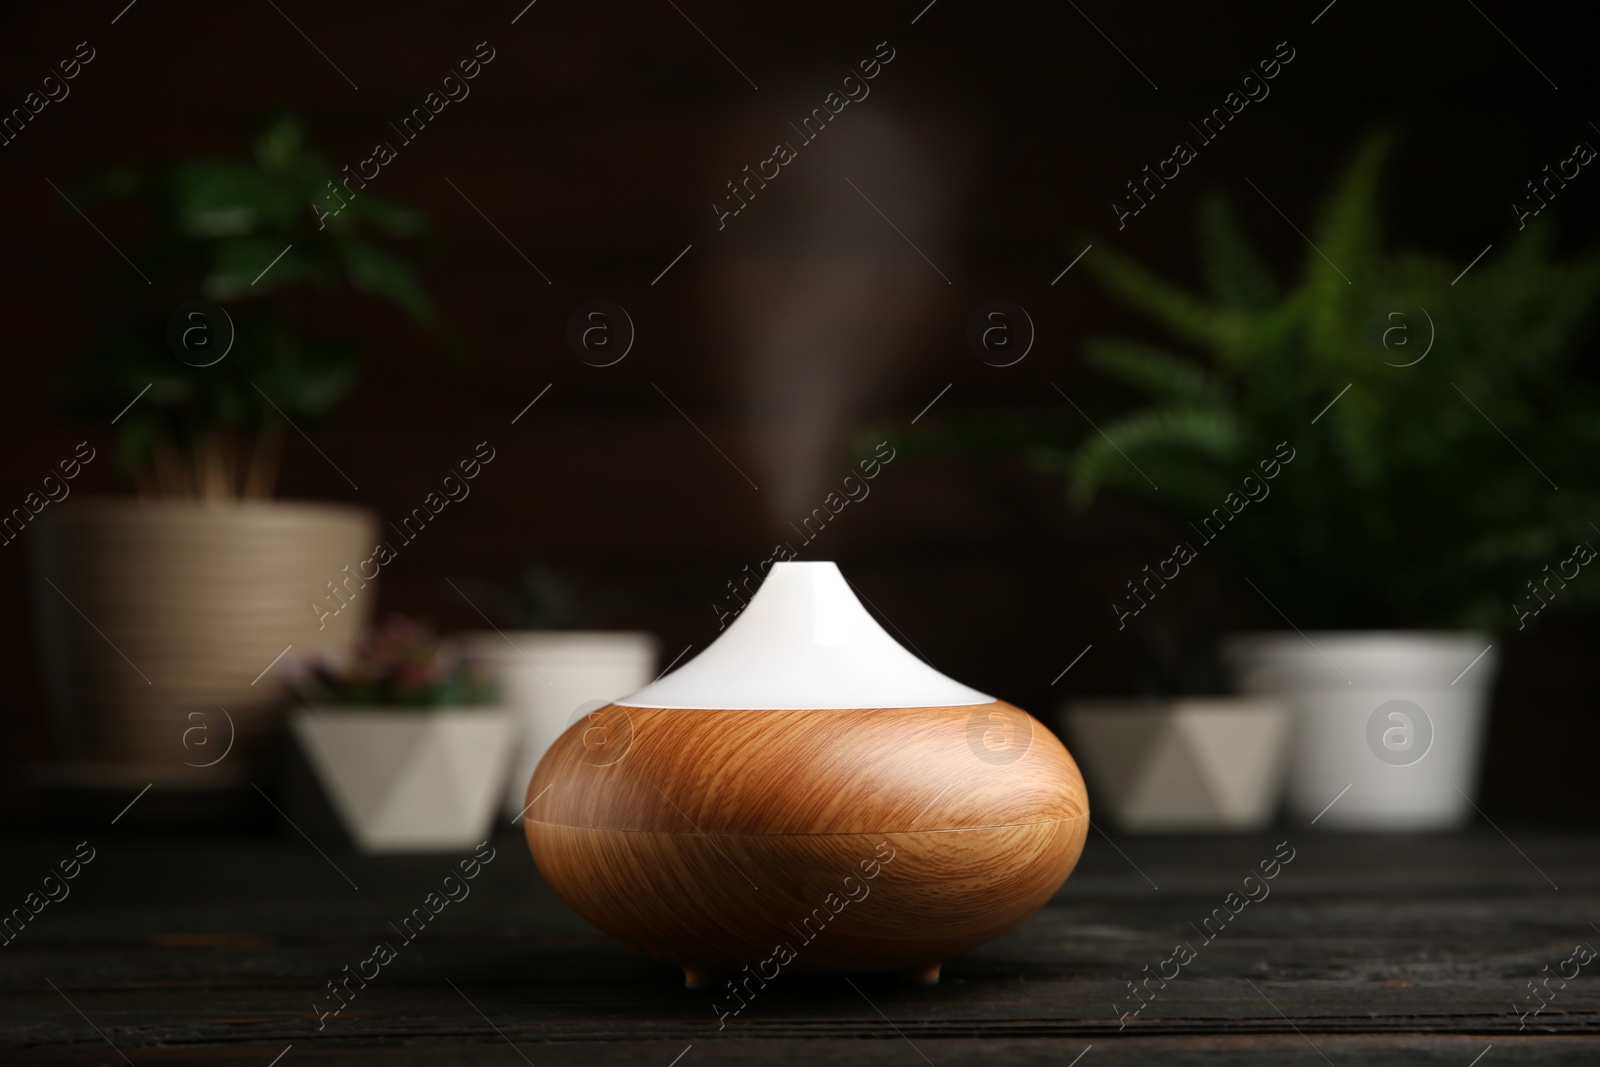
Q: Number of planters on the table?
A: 5